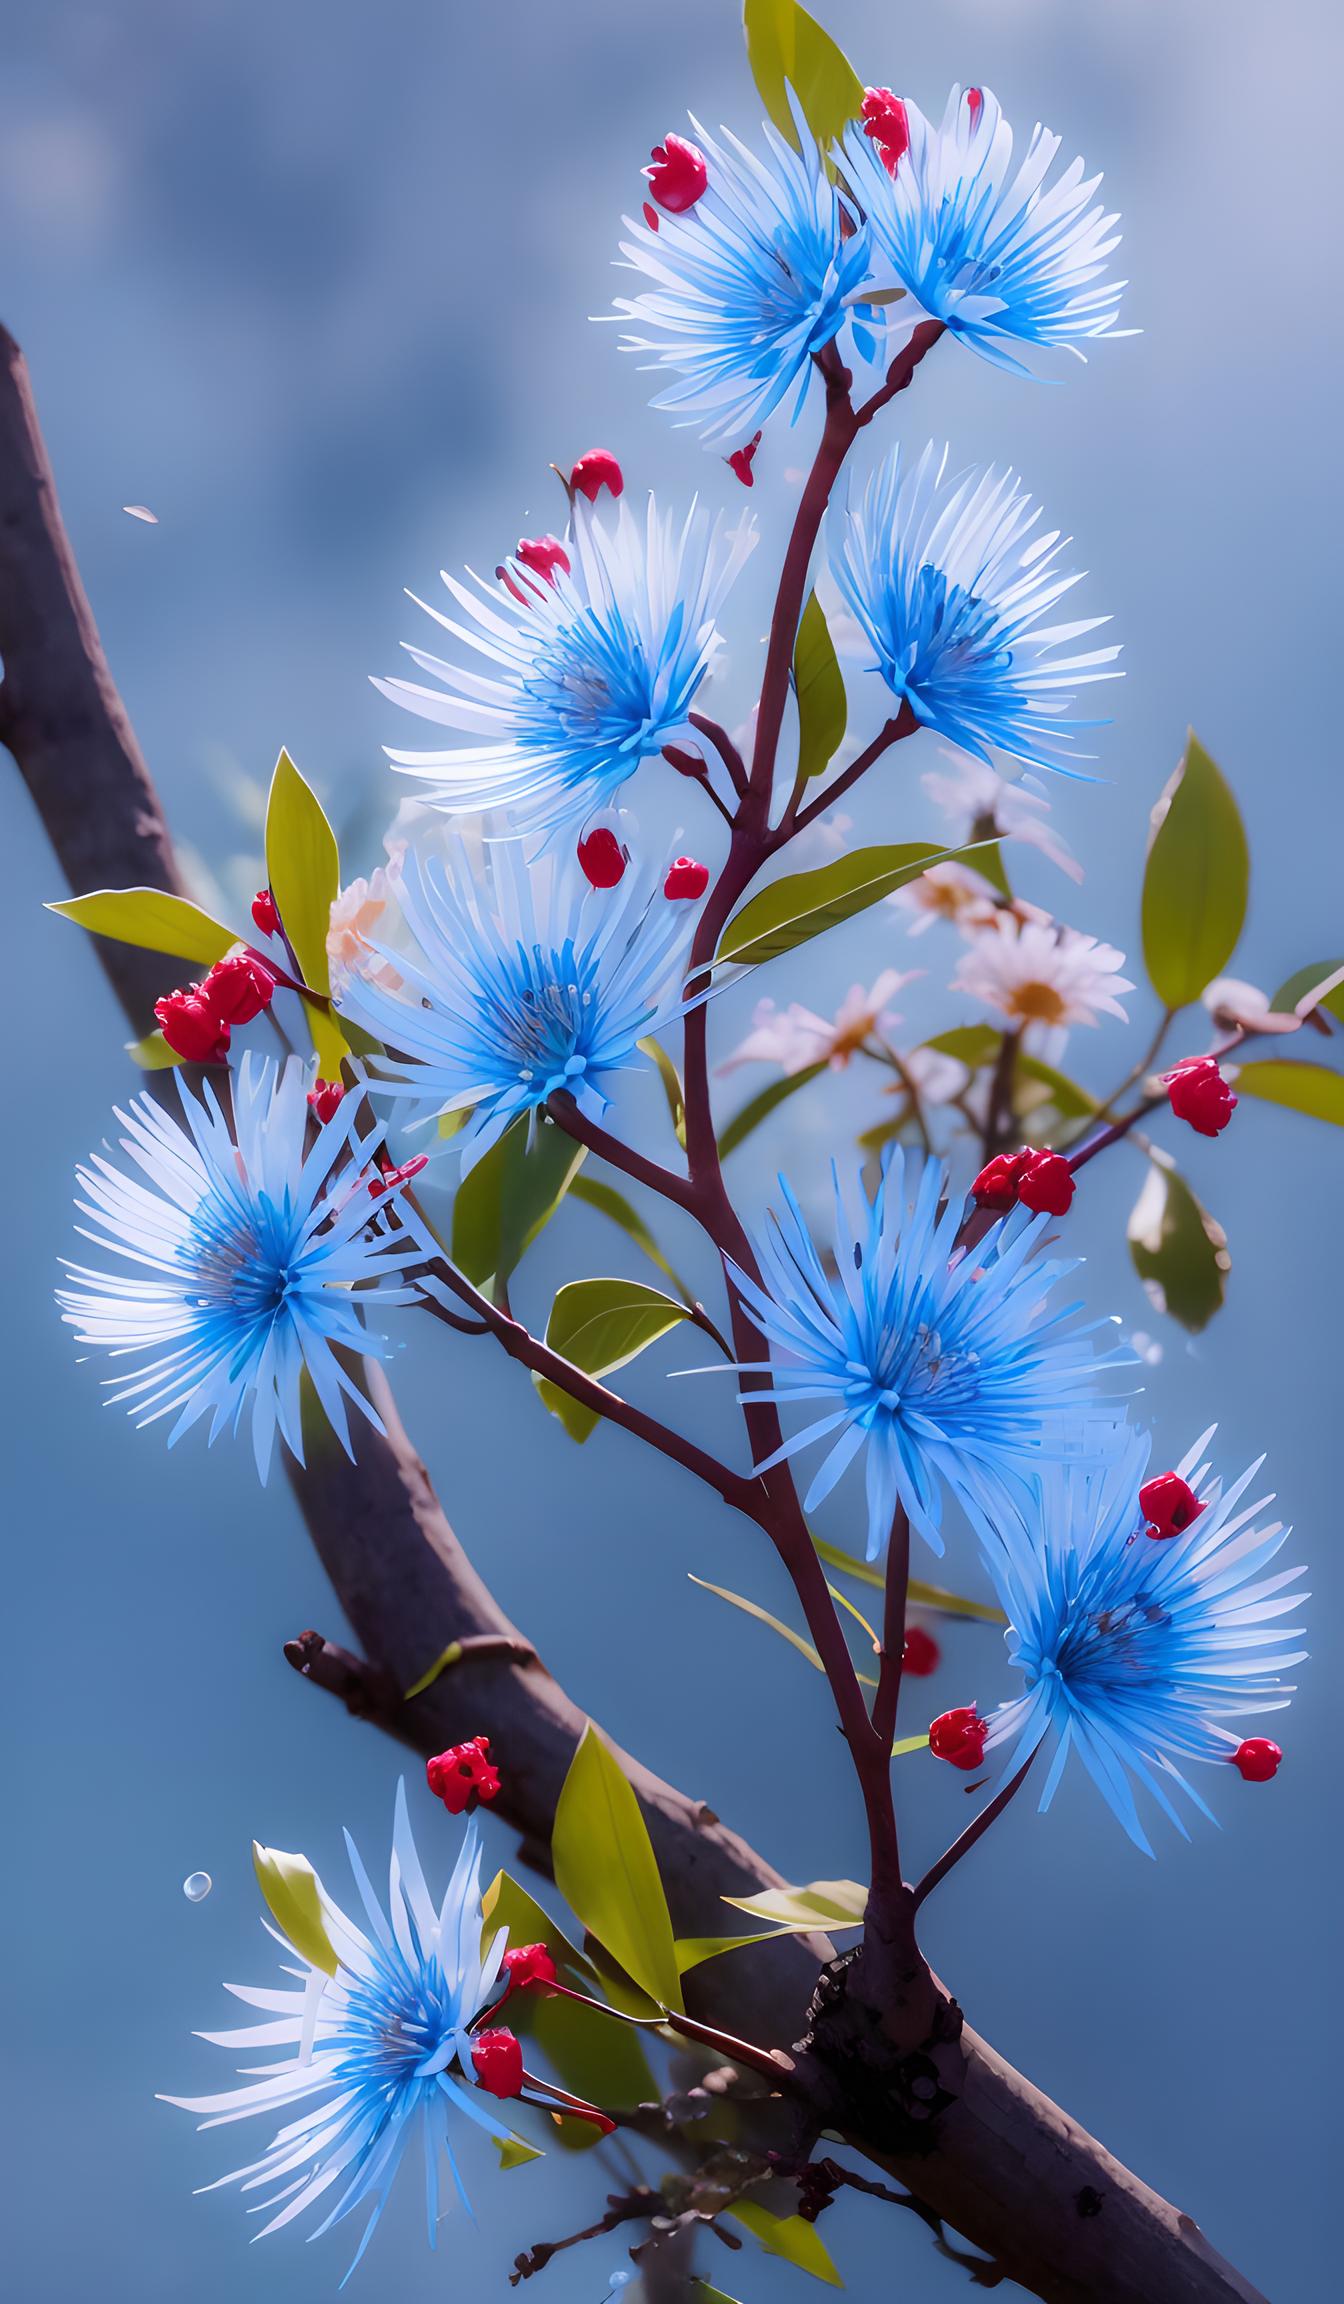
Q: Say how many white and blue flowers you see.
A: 9